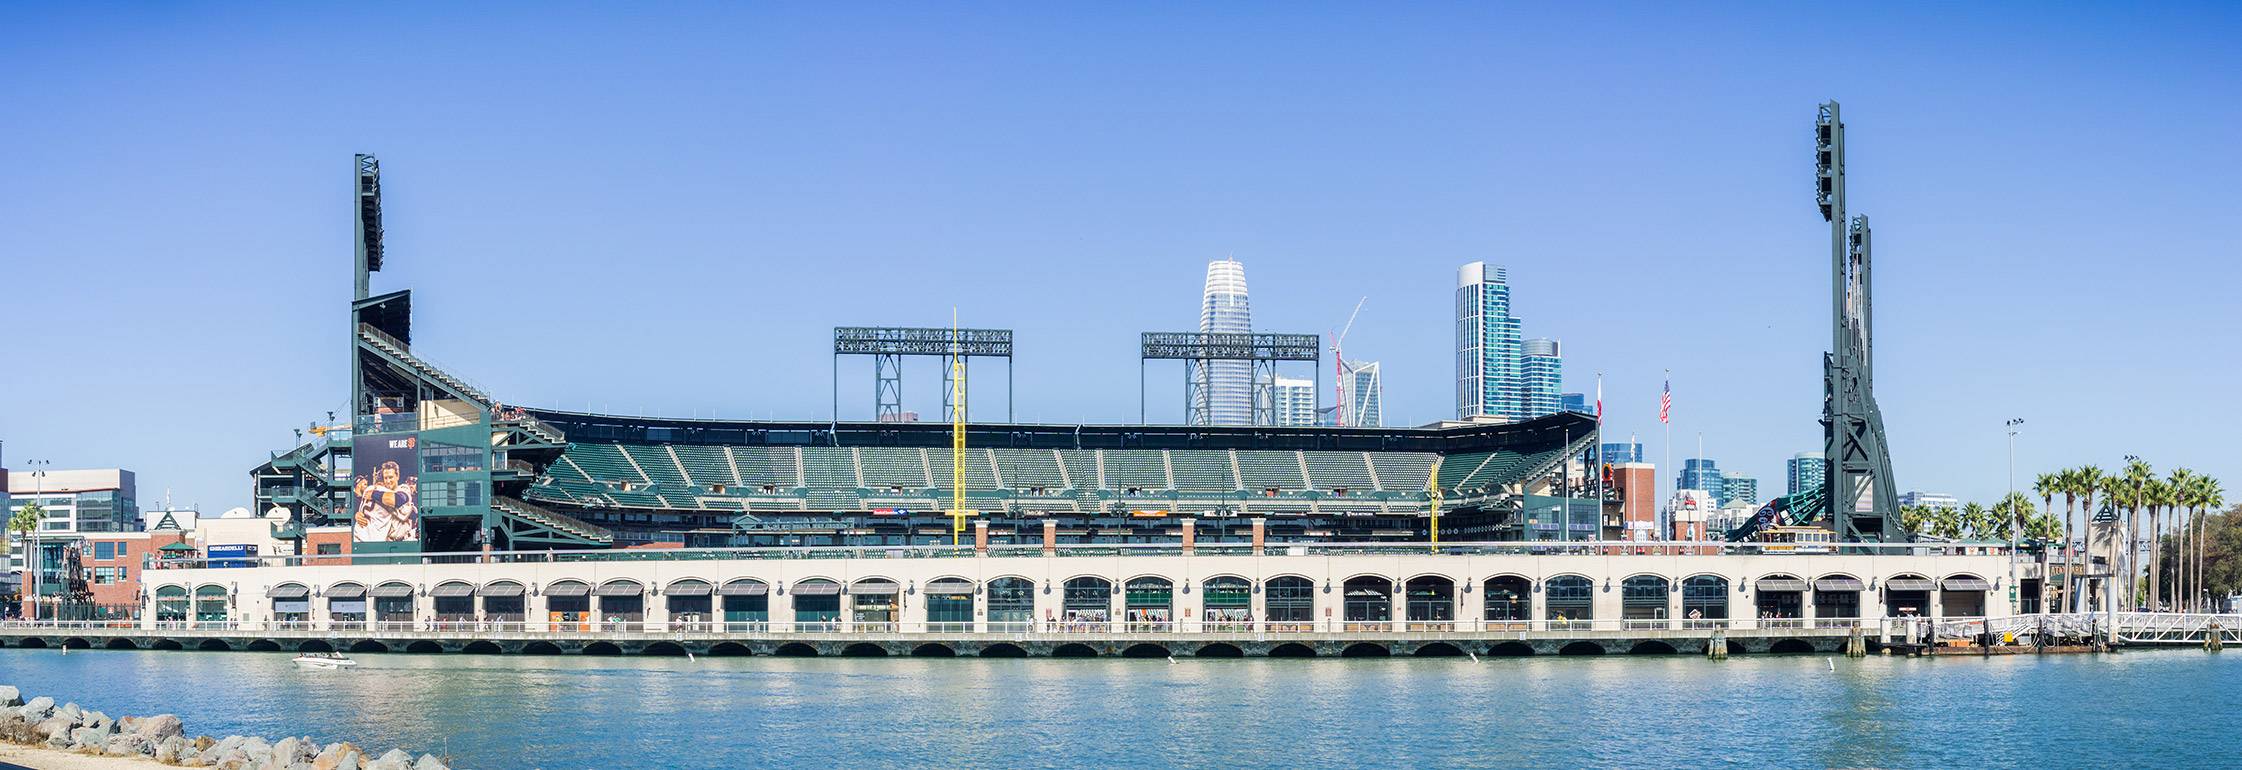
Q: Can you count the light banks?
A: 5